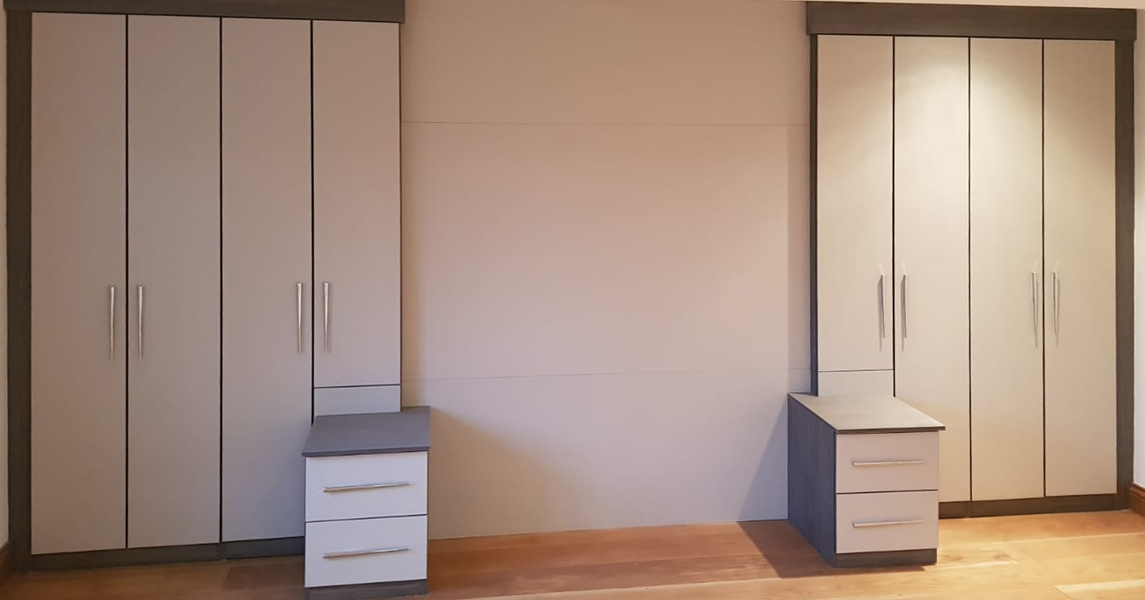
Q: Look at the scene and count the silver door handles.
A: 8